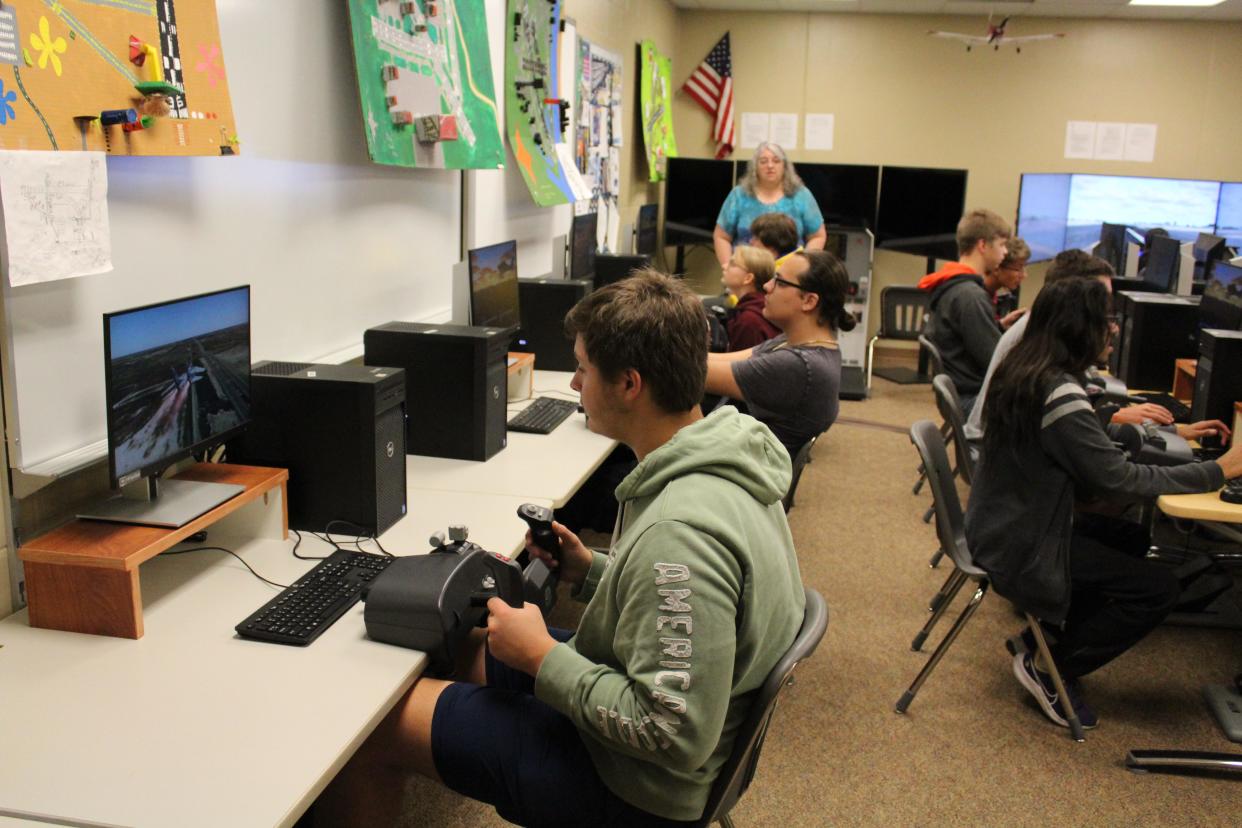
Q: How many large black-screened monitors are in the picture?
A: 3